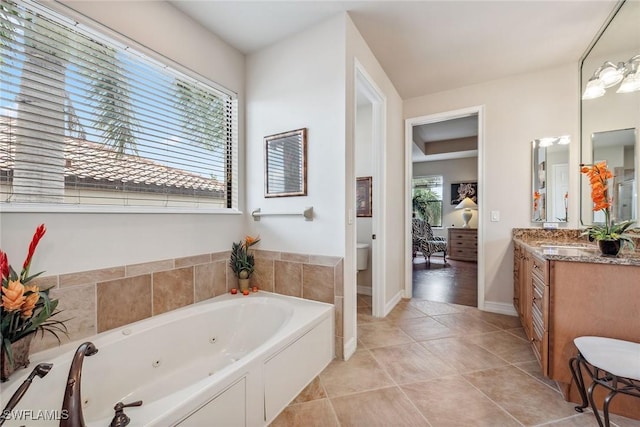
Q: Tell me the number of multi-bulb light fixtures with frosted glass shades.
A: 1